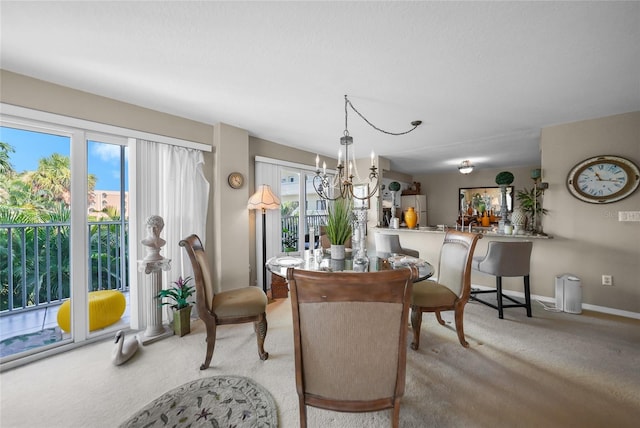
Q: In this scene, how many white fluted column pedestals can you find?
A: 1